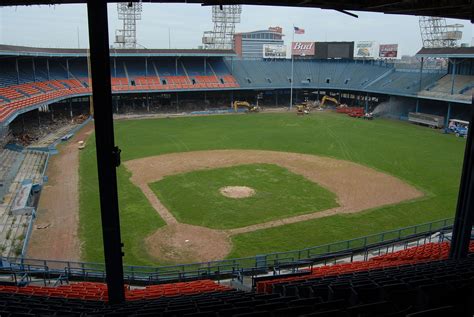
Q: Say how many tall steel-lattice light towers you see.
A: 3